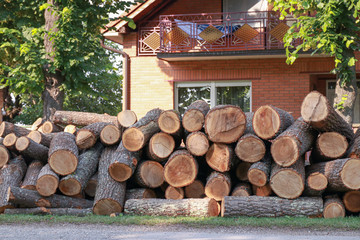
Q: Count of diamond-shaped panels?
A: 5